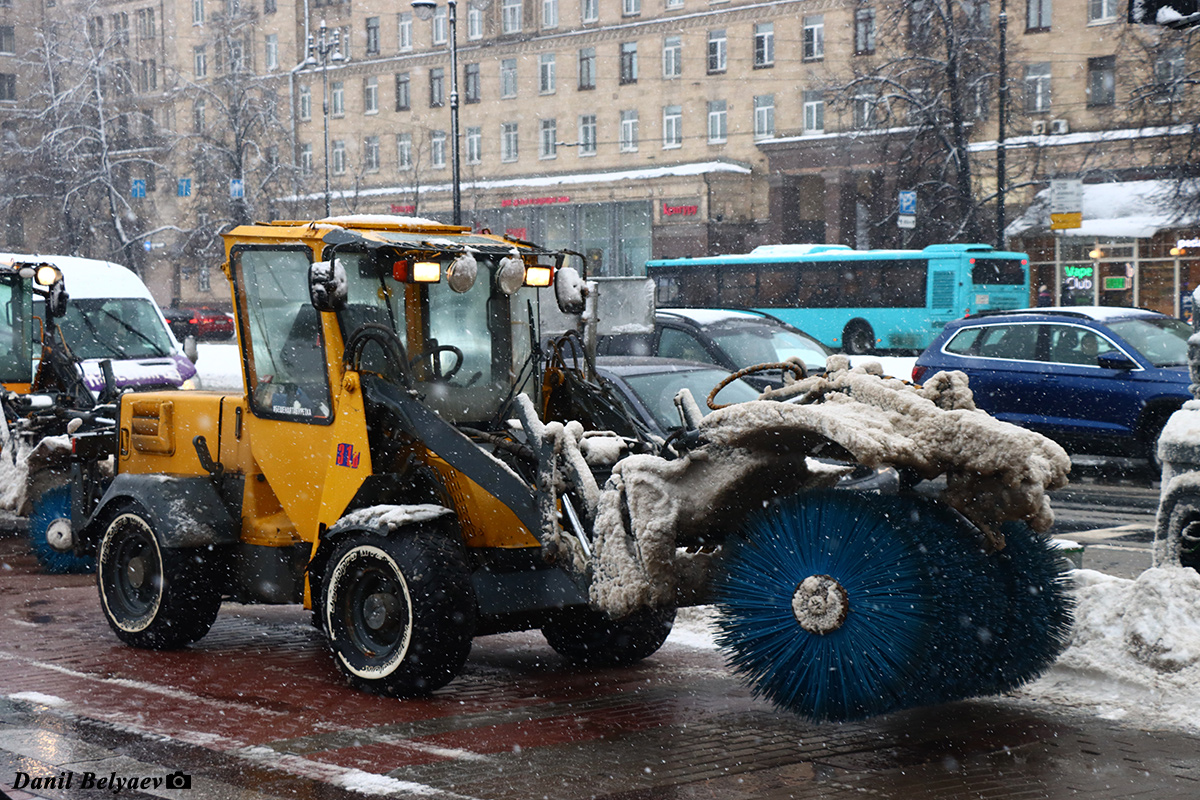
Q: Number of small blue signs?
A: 4